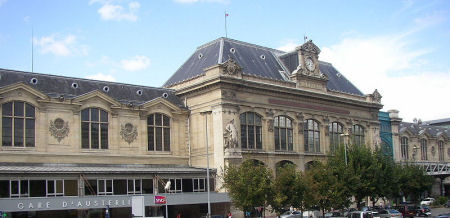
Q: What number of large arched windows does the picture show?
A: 11